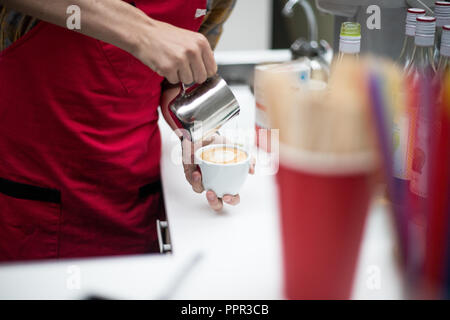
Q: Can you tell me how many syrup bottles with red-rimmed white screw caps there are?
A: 4